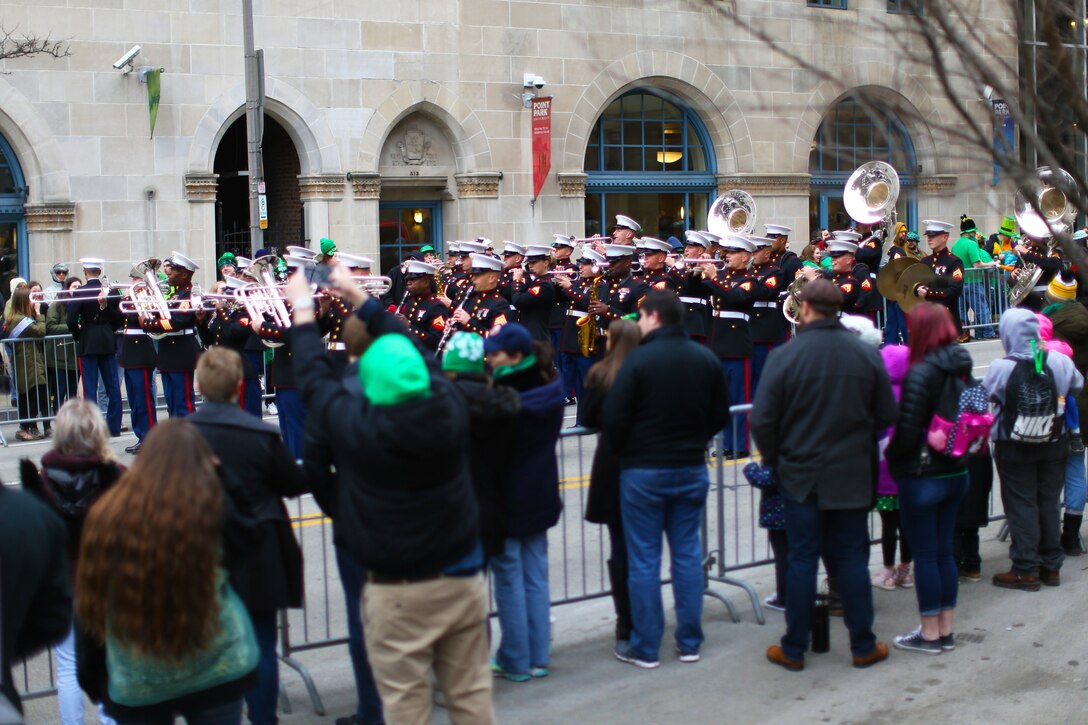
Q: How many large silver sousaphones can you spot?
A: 3